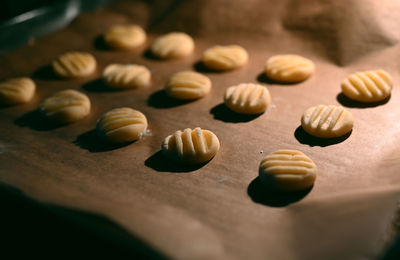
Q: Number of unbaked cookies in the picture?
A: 15